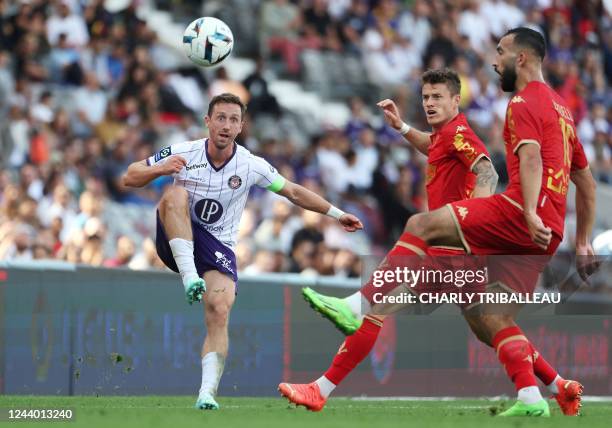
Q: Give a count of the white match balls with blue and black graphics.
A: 1